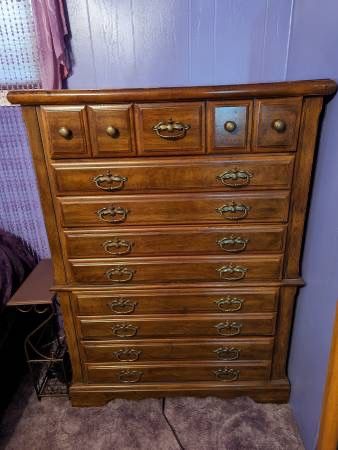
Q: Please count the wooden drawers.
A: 13